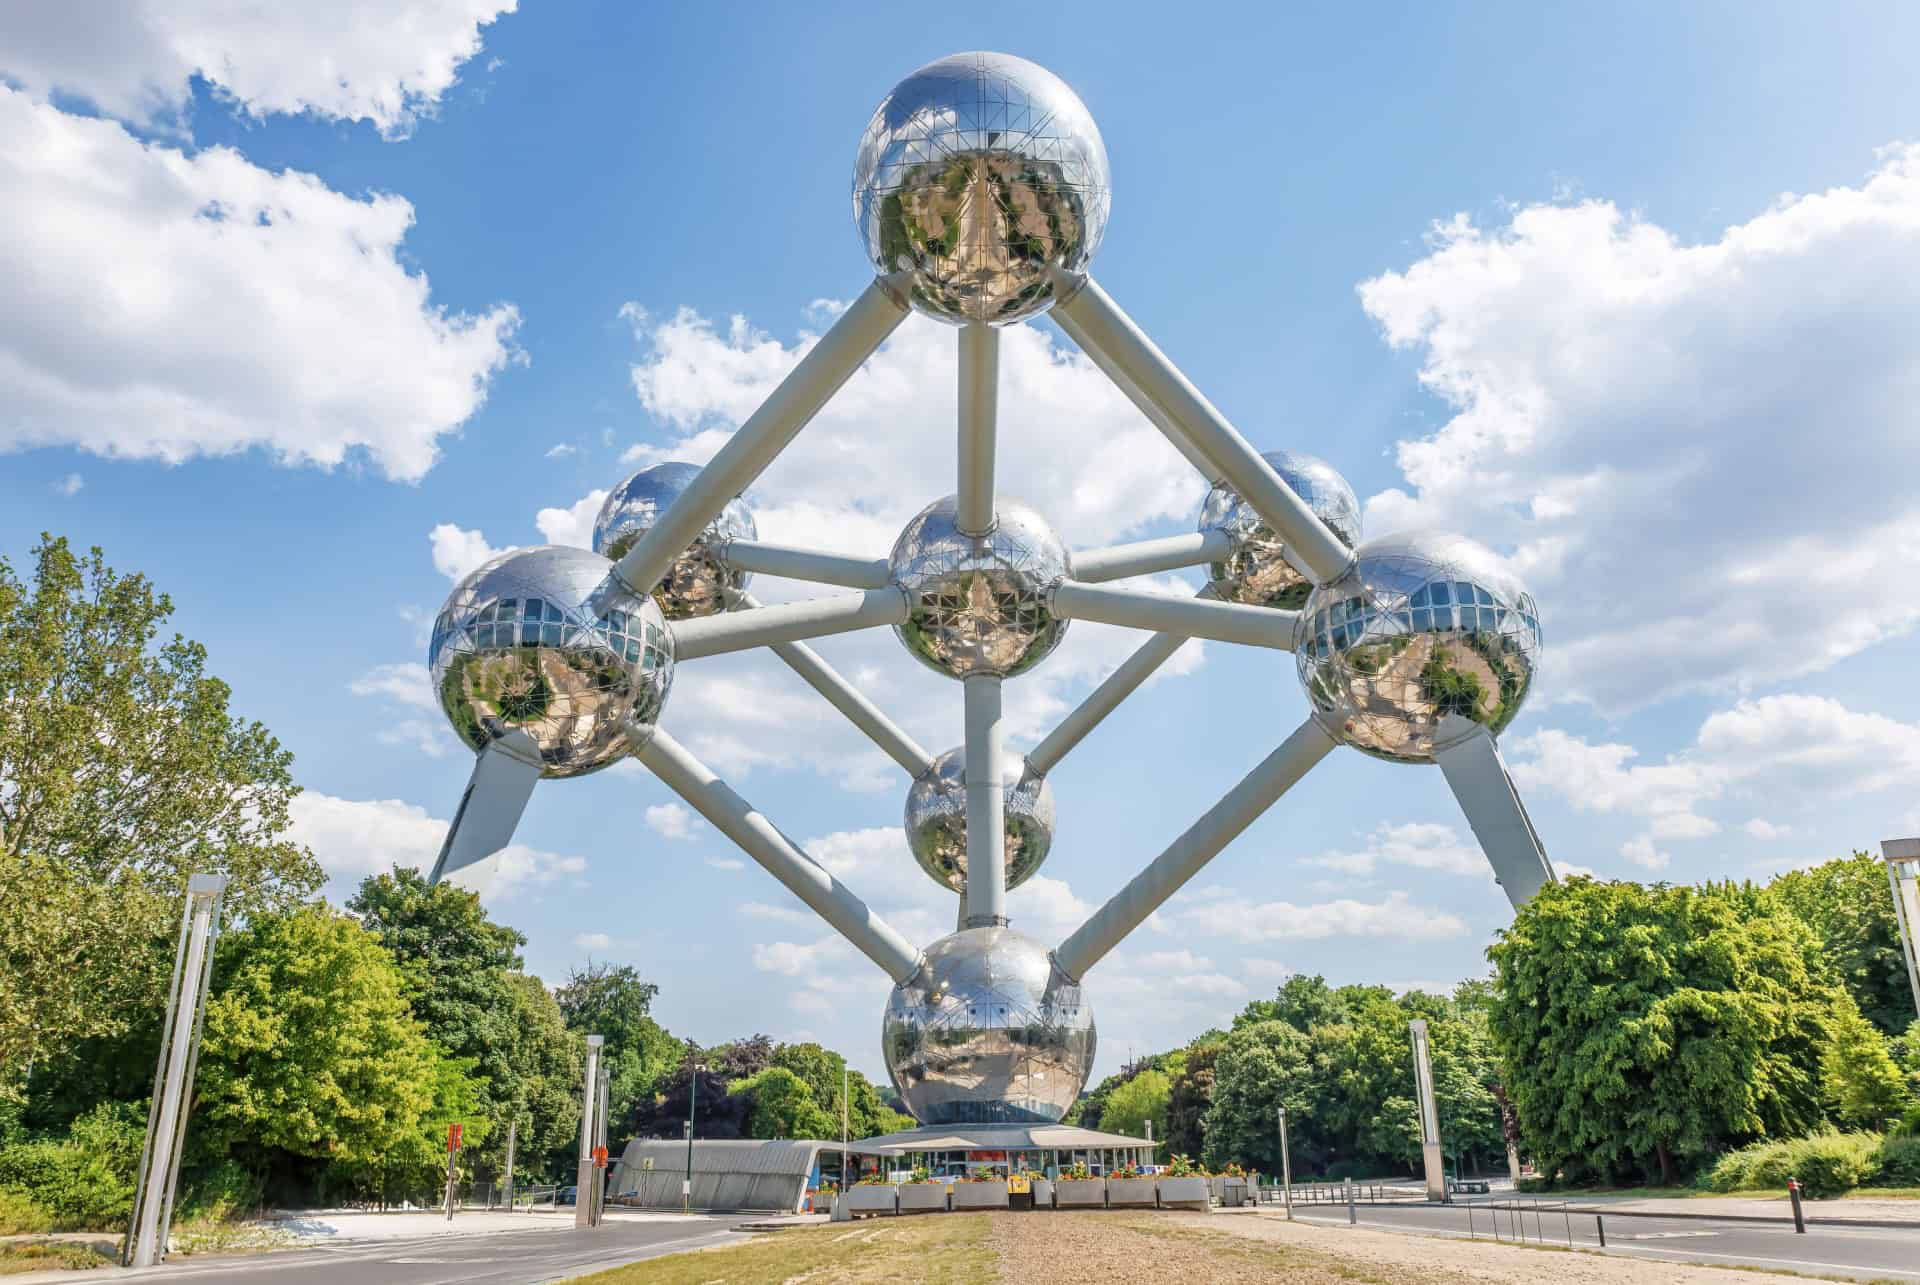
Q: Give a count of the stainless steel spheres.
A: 8